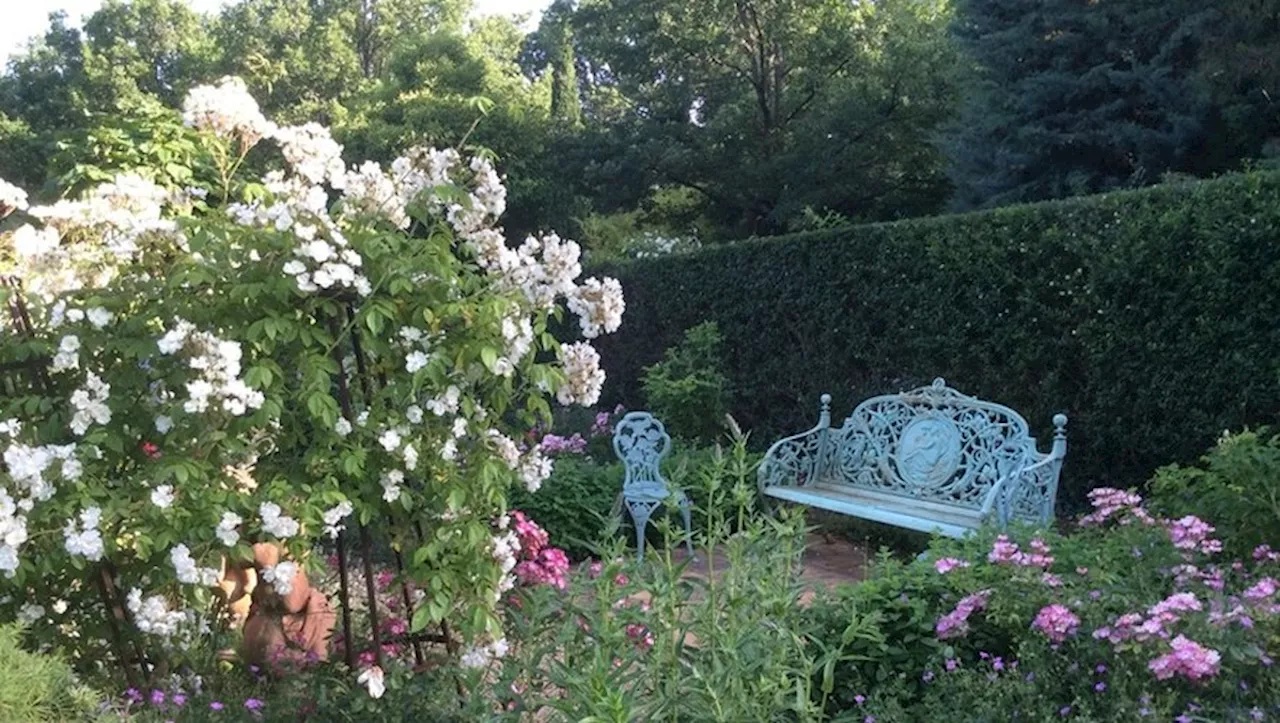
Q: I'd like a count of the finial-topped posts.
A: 2